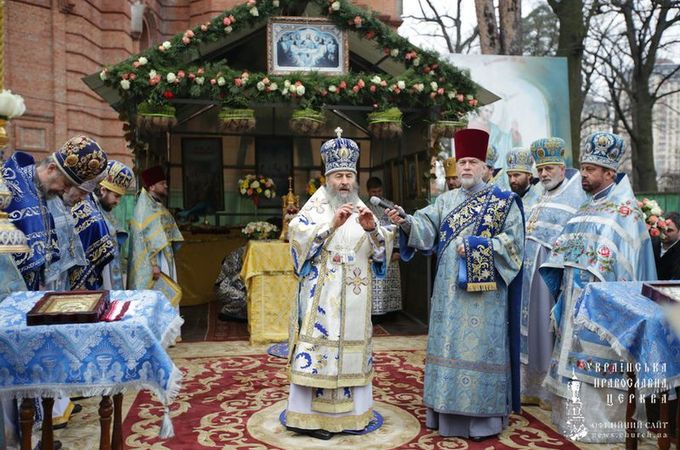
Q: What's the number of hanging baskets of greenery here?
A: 5